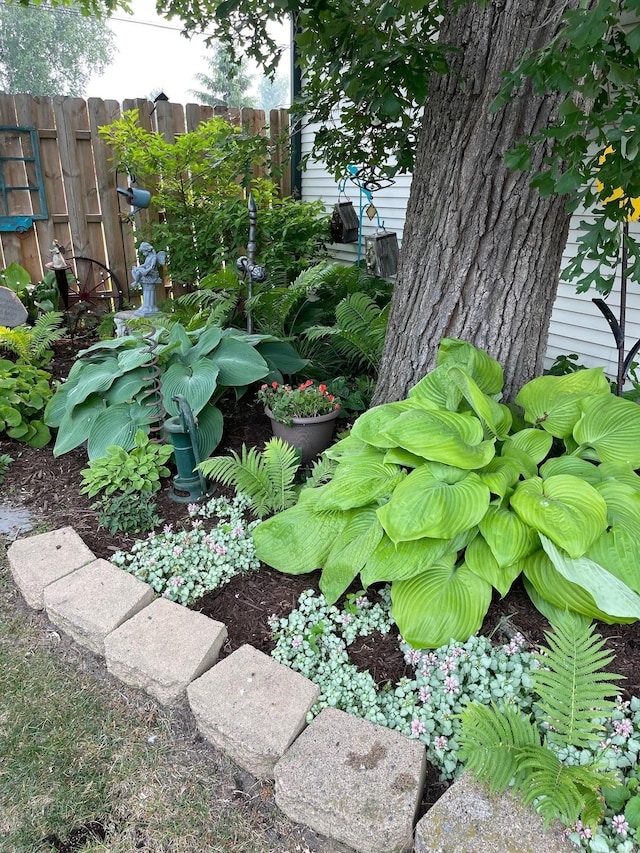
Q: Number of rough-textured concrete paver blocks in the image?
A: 6